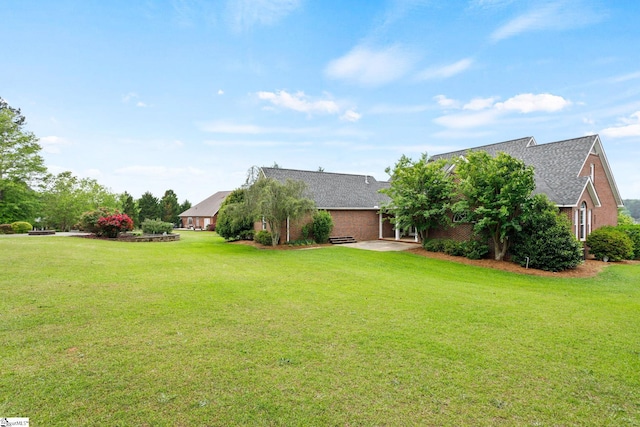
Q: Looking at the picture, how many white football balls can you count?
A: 0